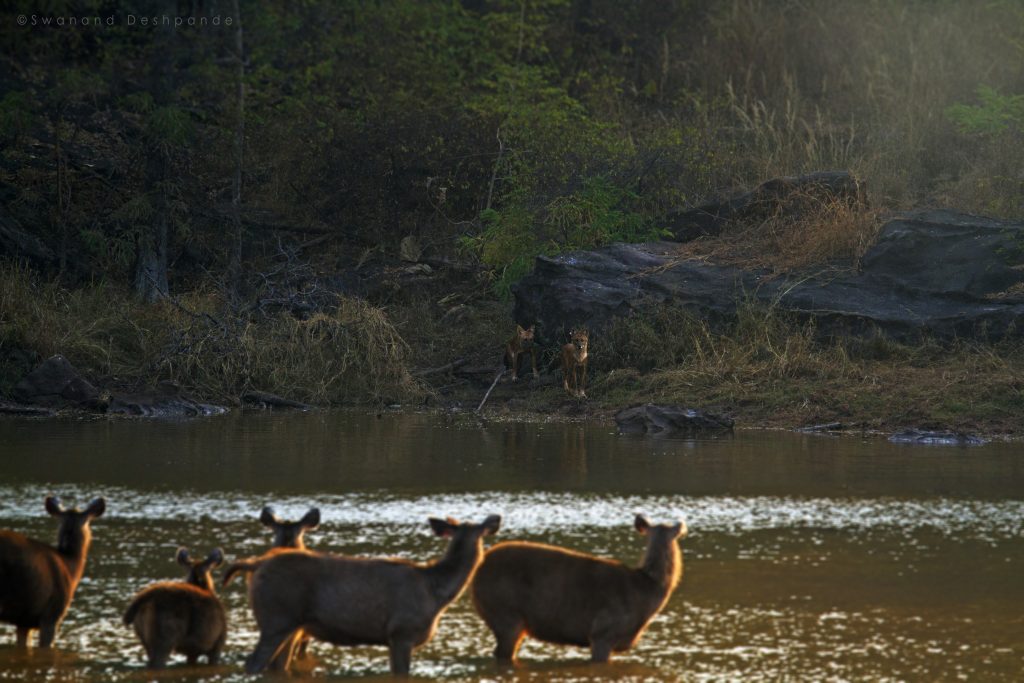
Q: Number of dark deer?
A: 5